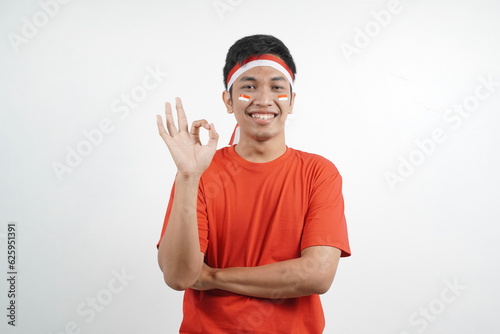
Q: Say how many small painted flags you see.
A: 2